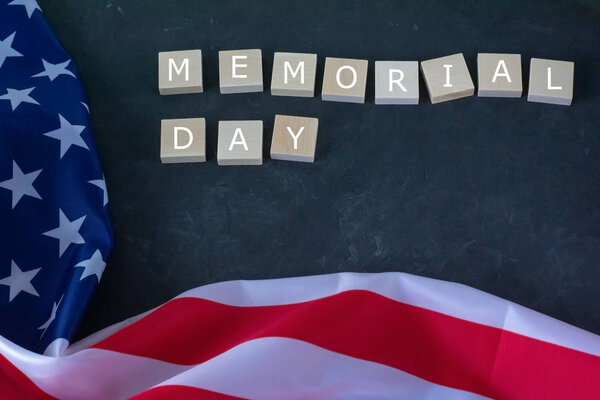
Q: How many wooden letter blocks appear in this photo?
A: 11